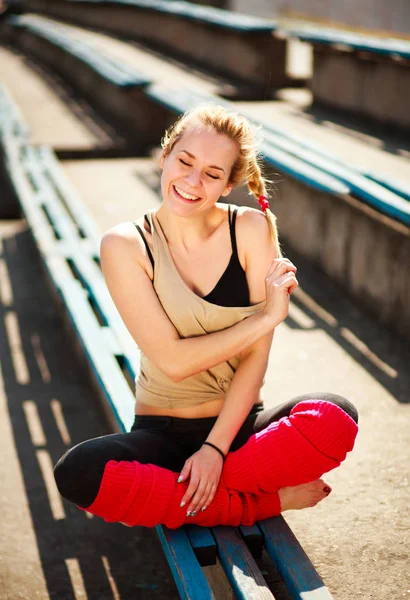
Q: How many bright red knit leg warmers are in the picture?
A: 2